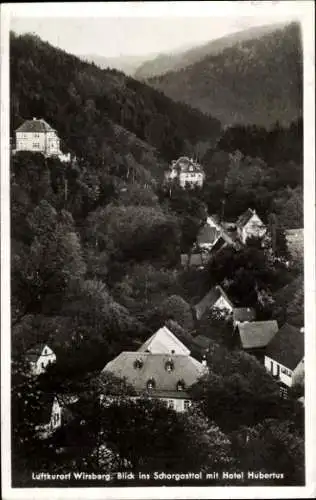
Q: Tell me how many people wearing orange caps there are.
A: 0